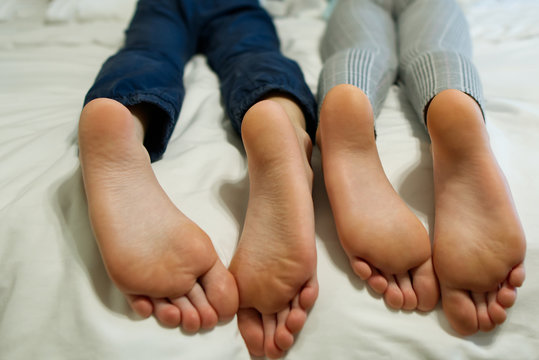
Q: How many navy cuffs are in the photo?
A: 2